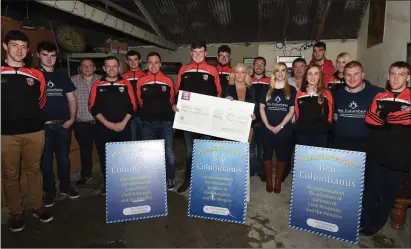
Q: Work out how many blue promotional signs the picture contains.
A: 3